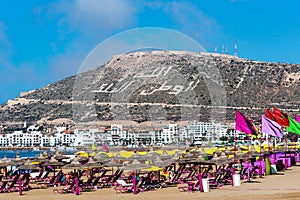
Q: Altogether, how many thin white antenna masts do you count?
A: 4